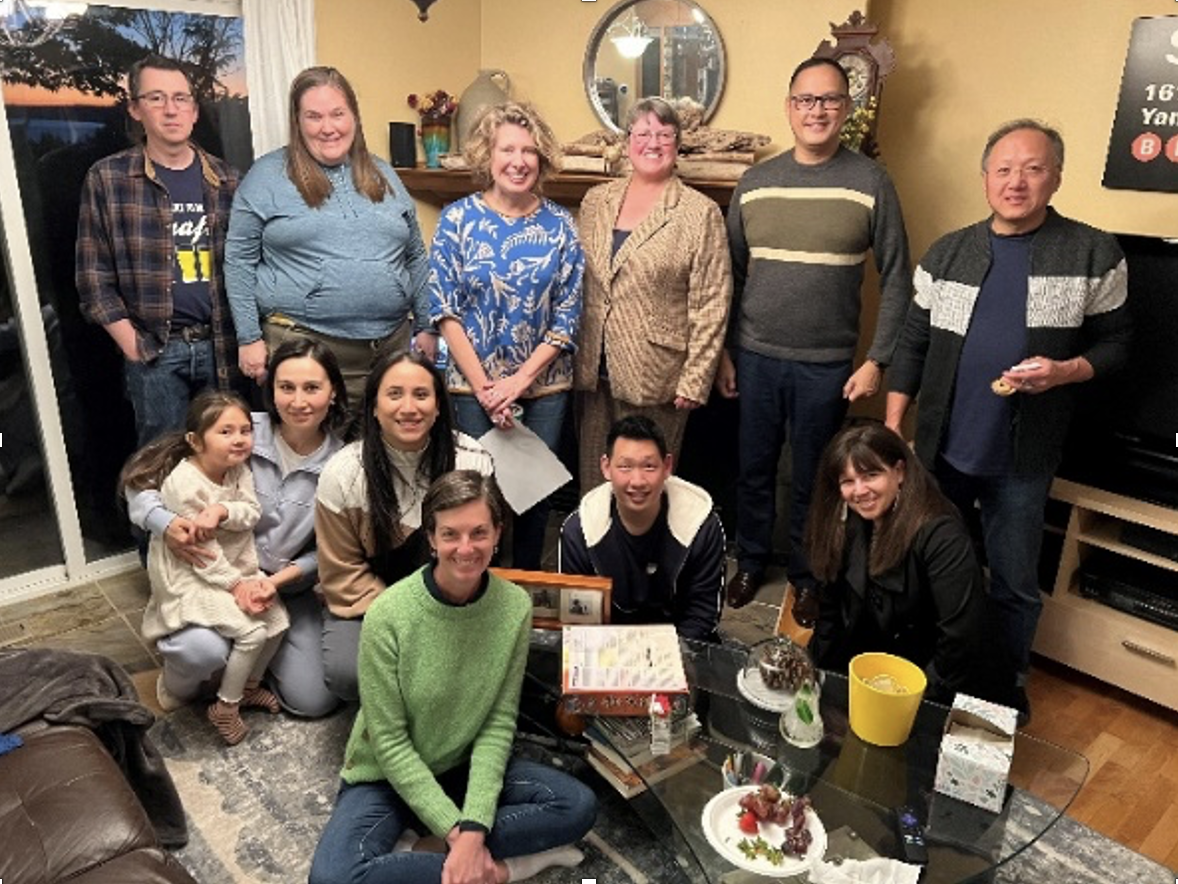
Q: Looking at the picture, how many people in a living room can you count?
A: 12